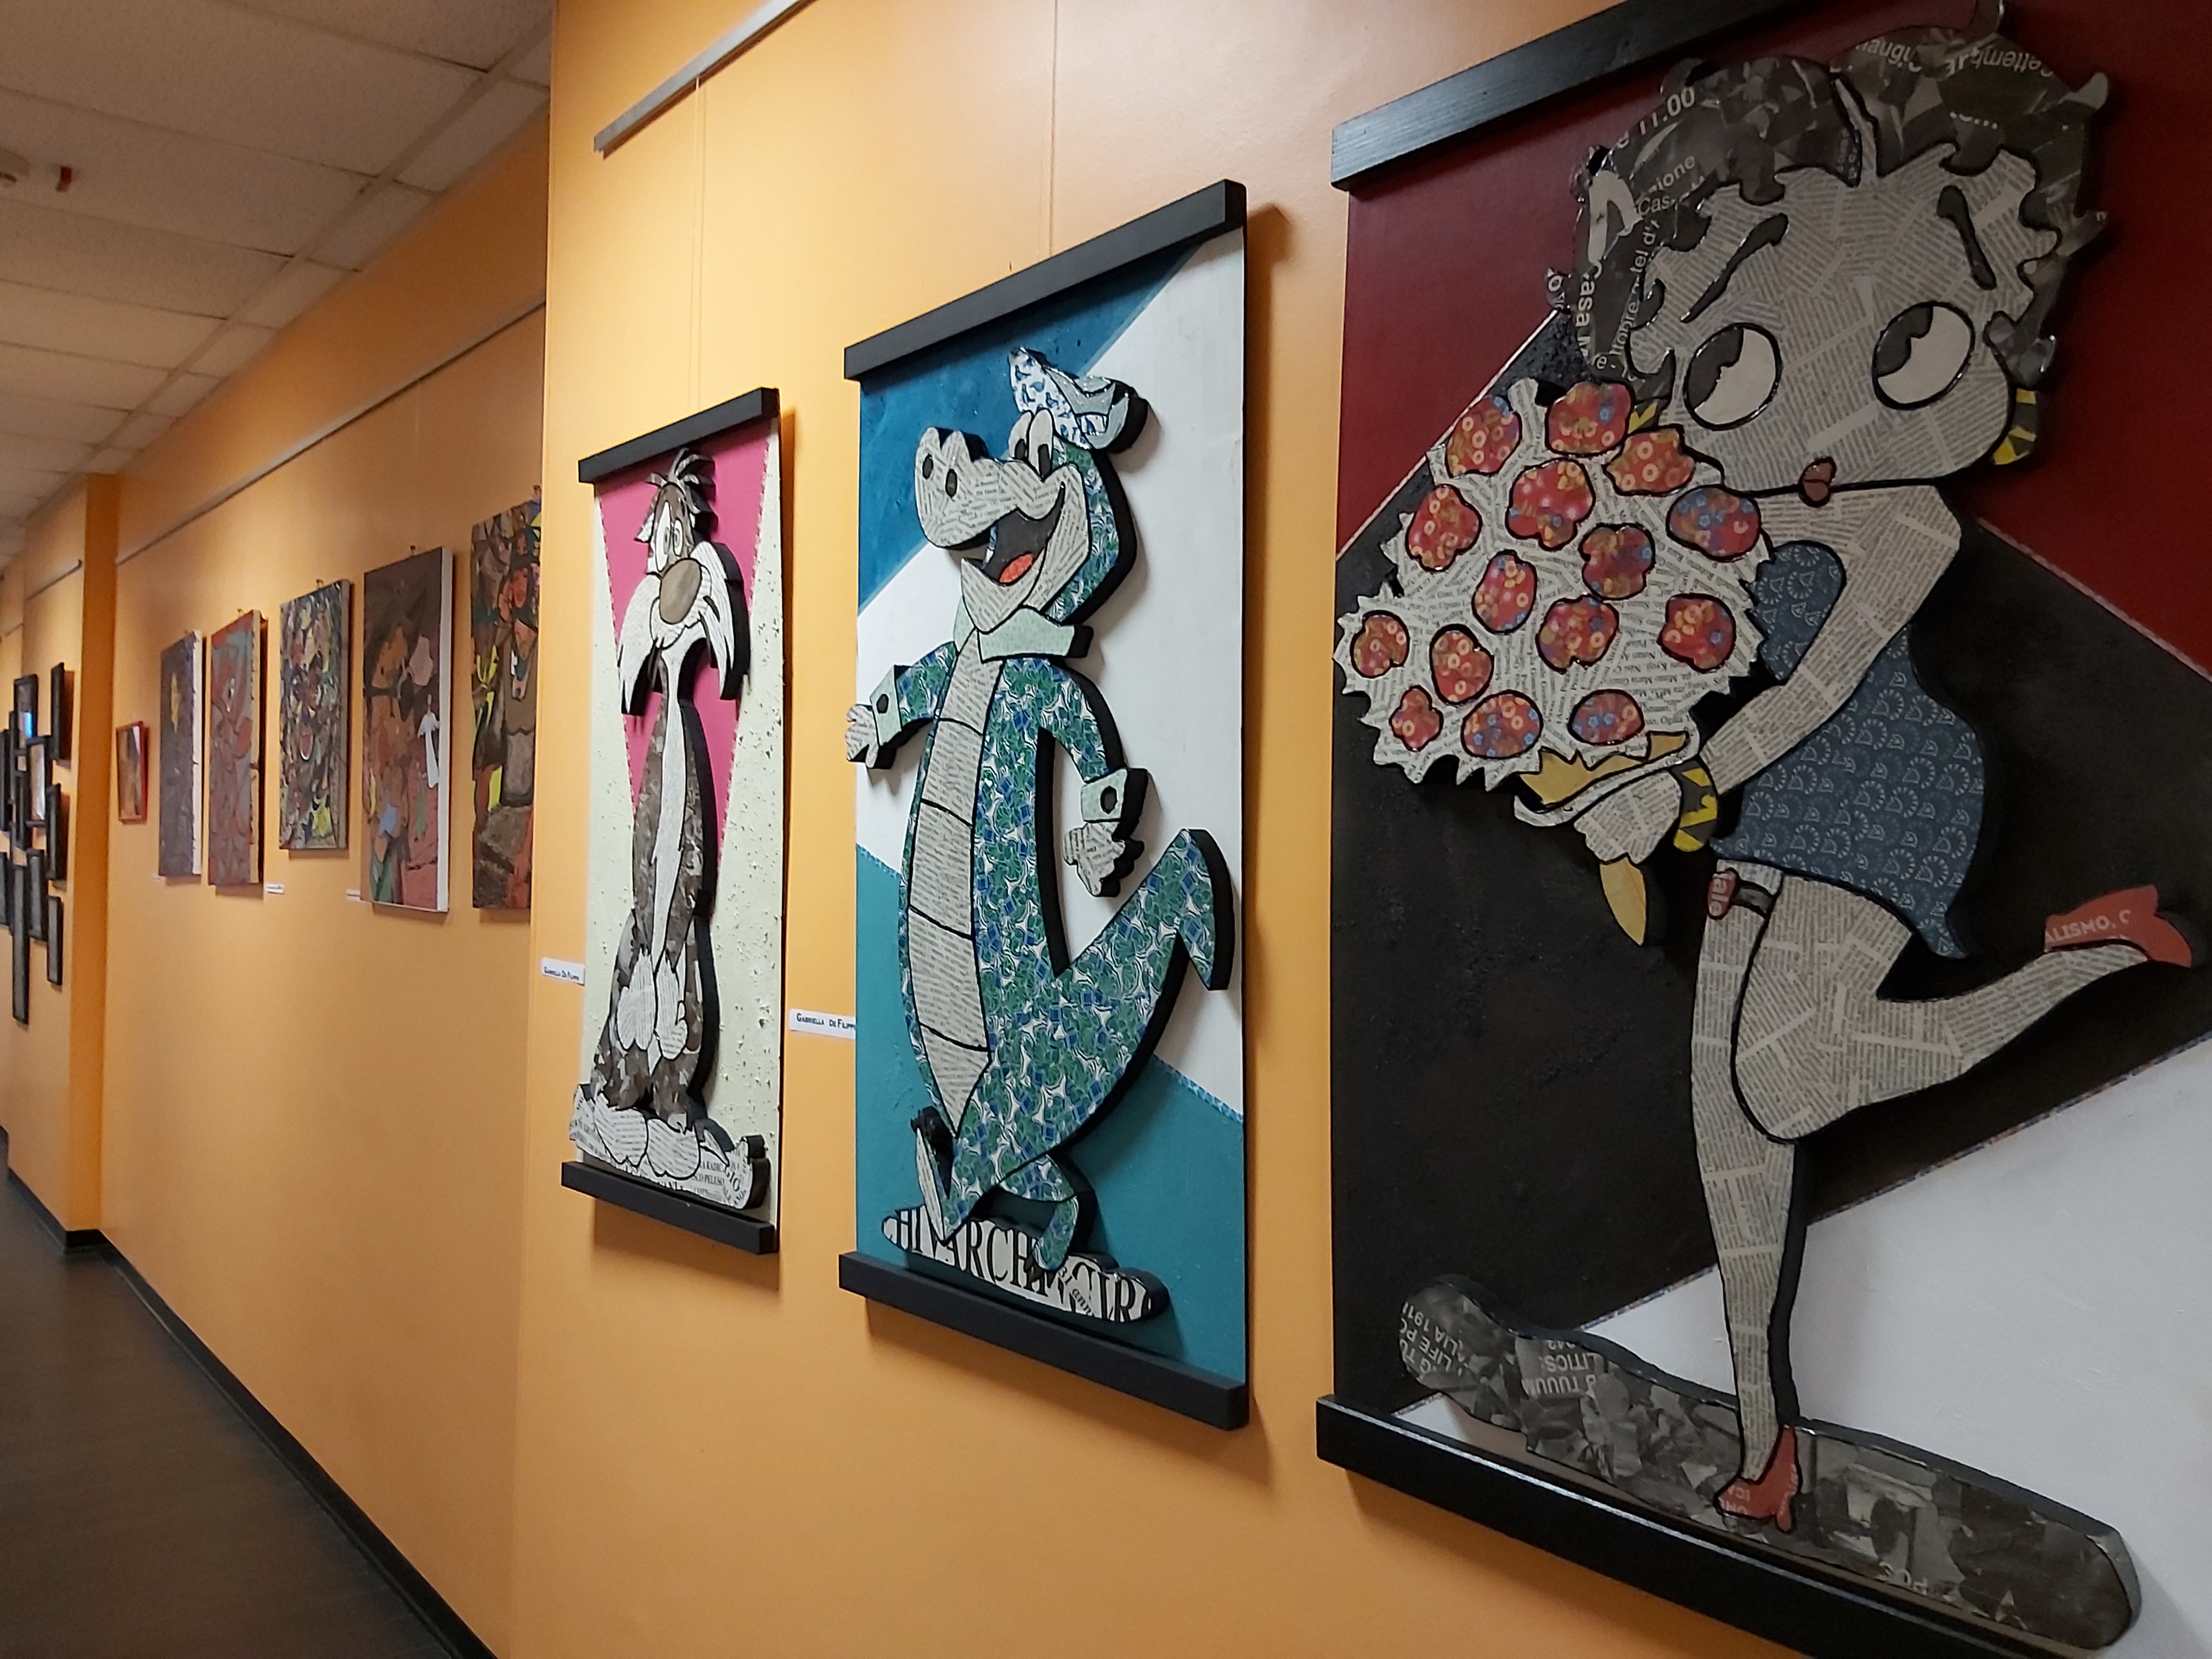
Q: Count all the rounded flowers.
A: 15